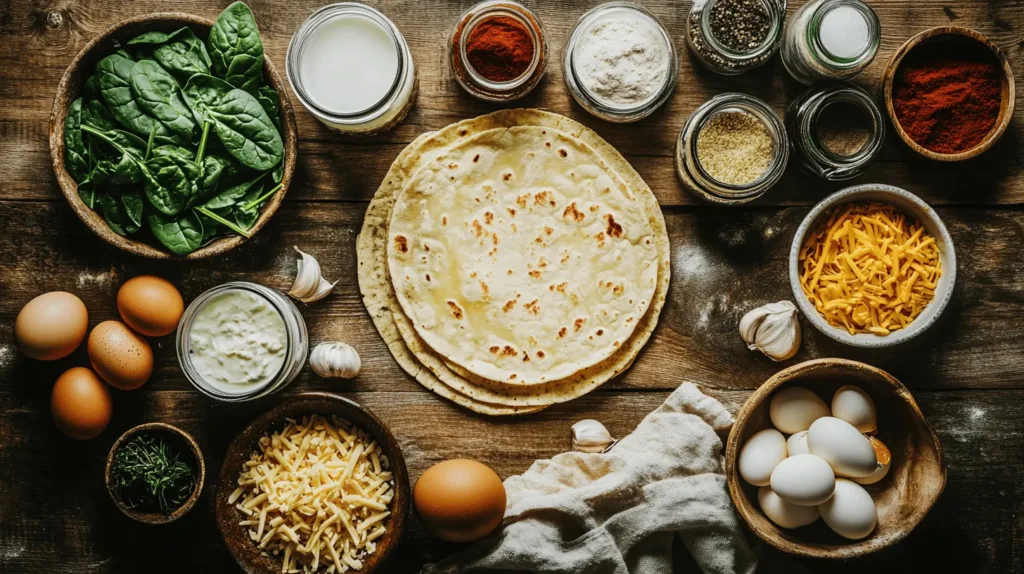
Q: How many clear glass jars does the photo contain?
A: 8